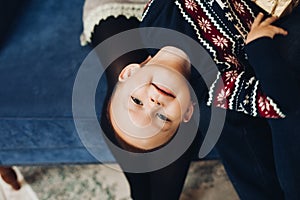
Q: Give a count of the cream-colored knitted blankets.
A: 1